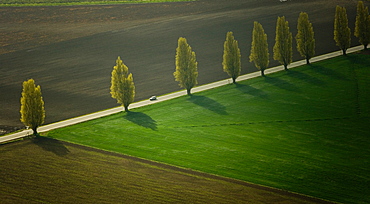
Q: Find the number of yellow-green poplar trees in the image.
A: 9